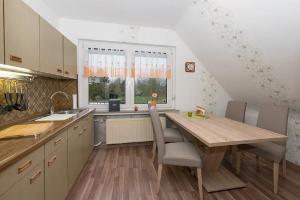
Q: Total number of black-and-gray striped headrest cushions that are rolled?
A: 0